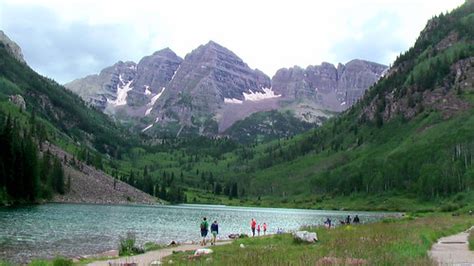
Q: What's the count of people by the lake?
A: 8